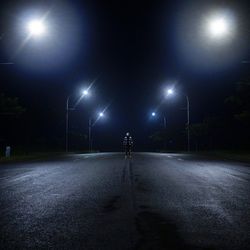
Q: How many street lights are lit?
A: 6